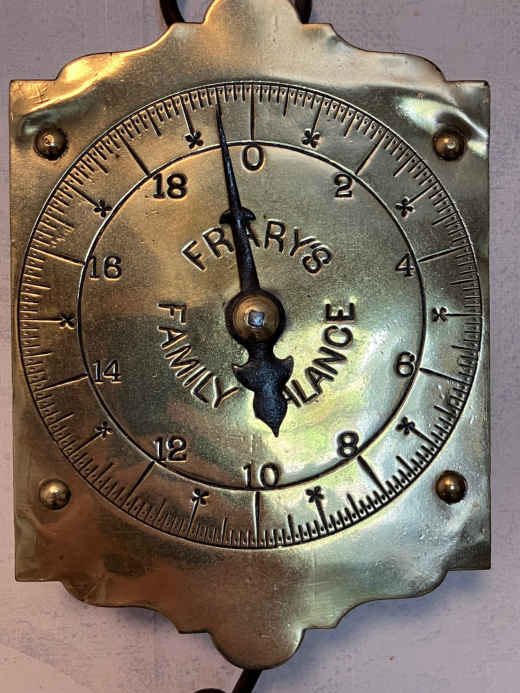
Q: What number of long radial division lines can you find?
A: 10